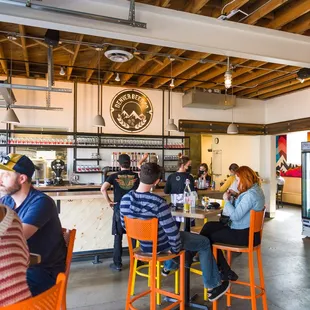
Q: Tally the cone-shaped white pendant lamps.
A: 4